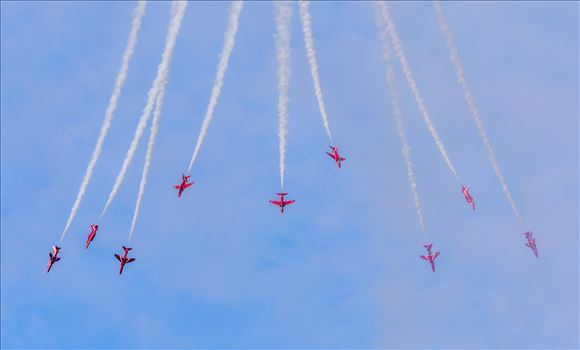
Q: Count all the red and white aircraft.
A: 9